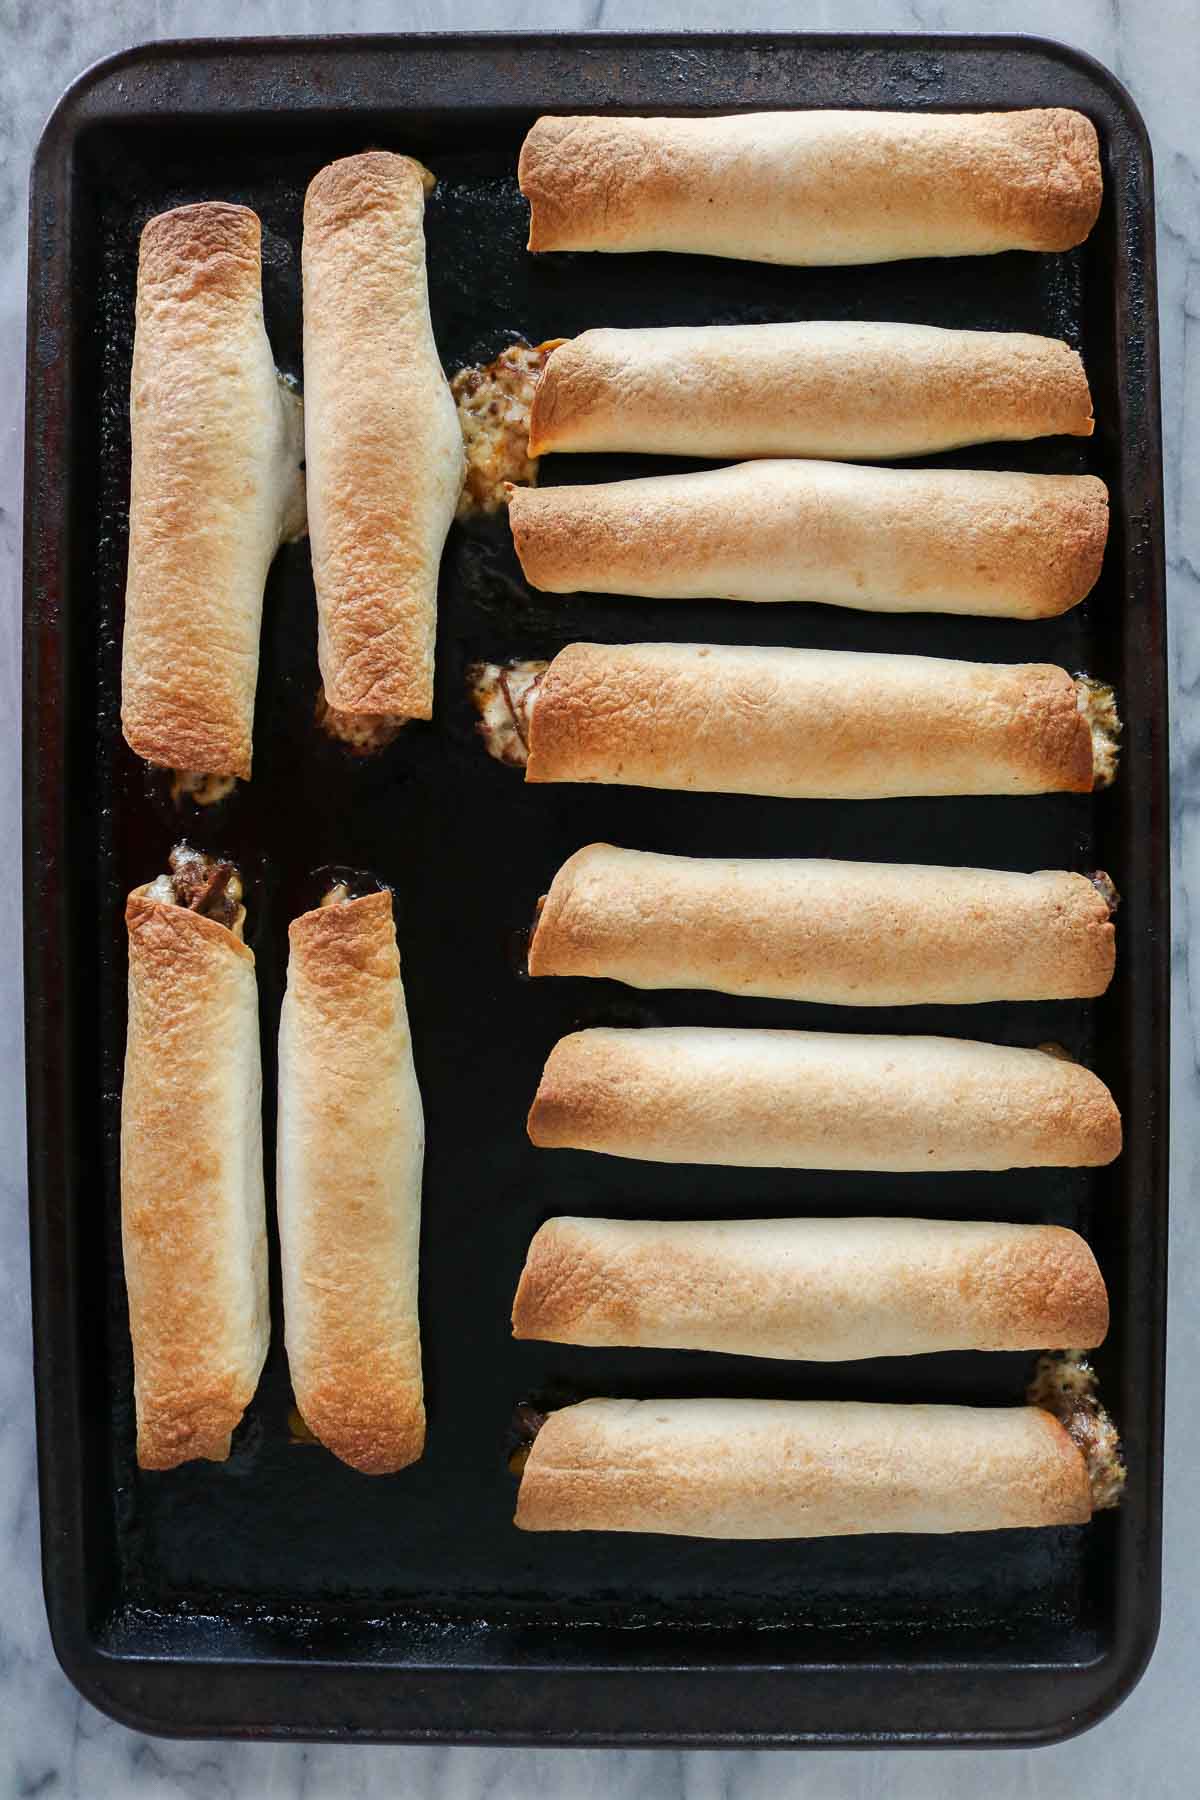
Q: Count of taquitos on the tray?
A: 12